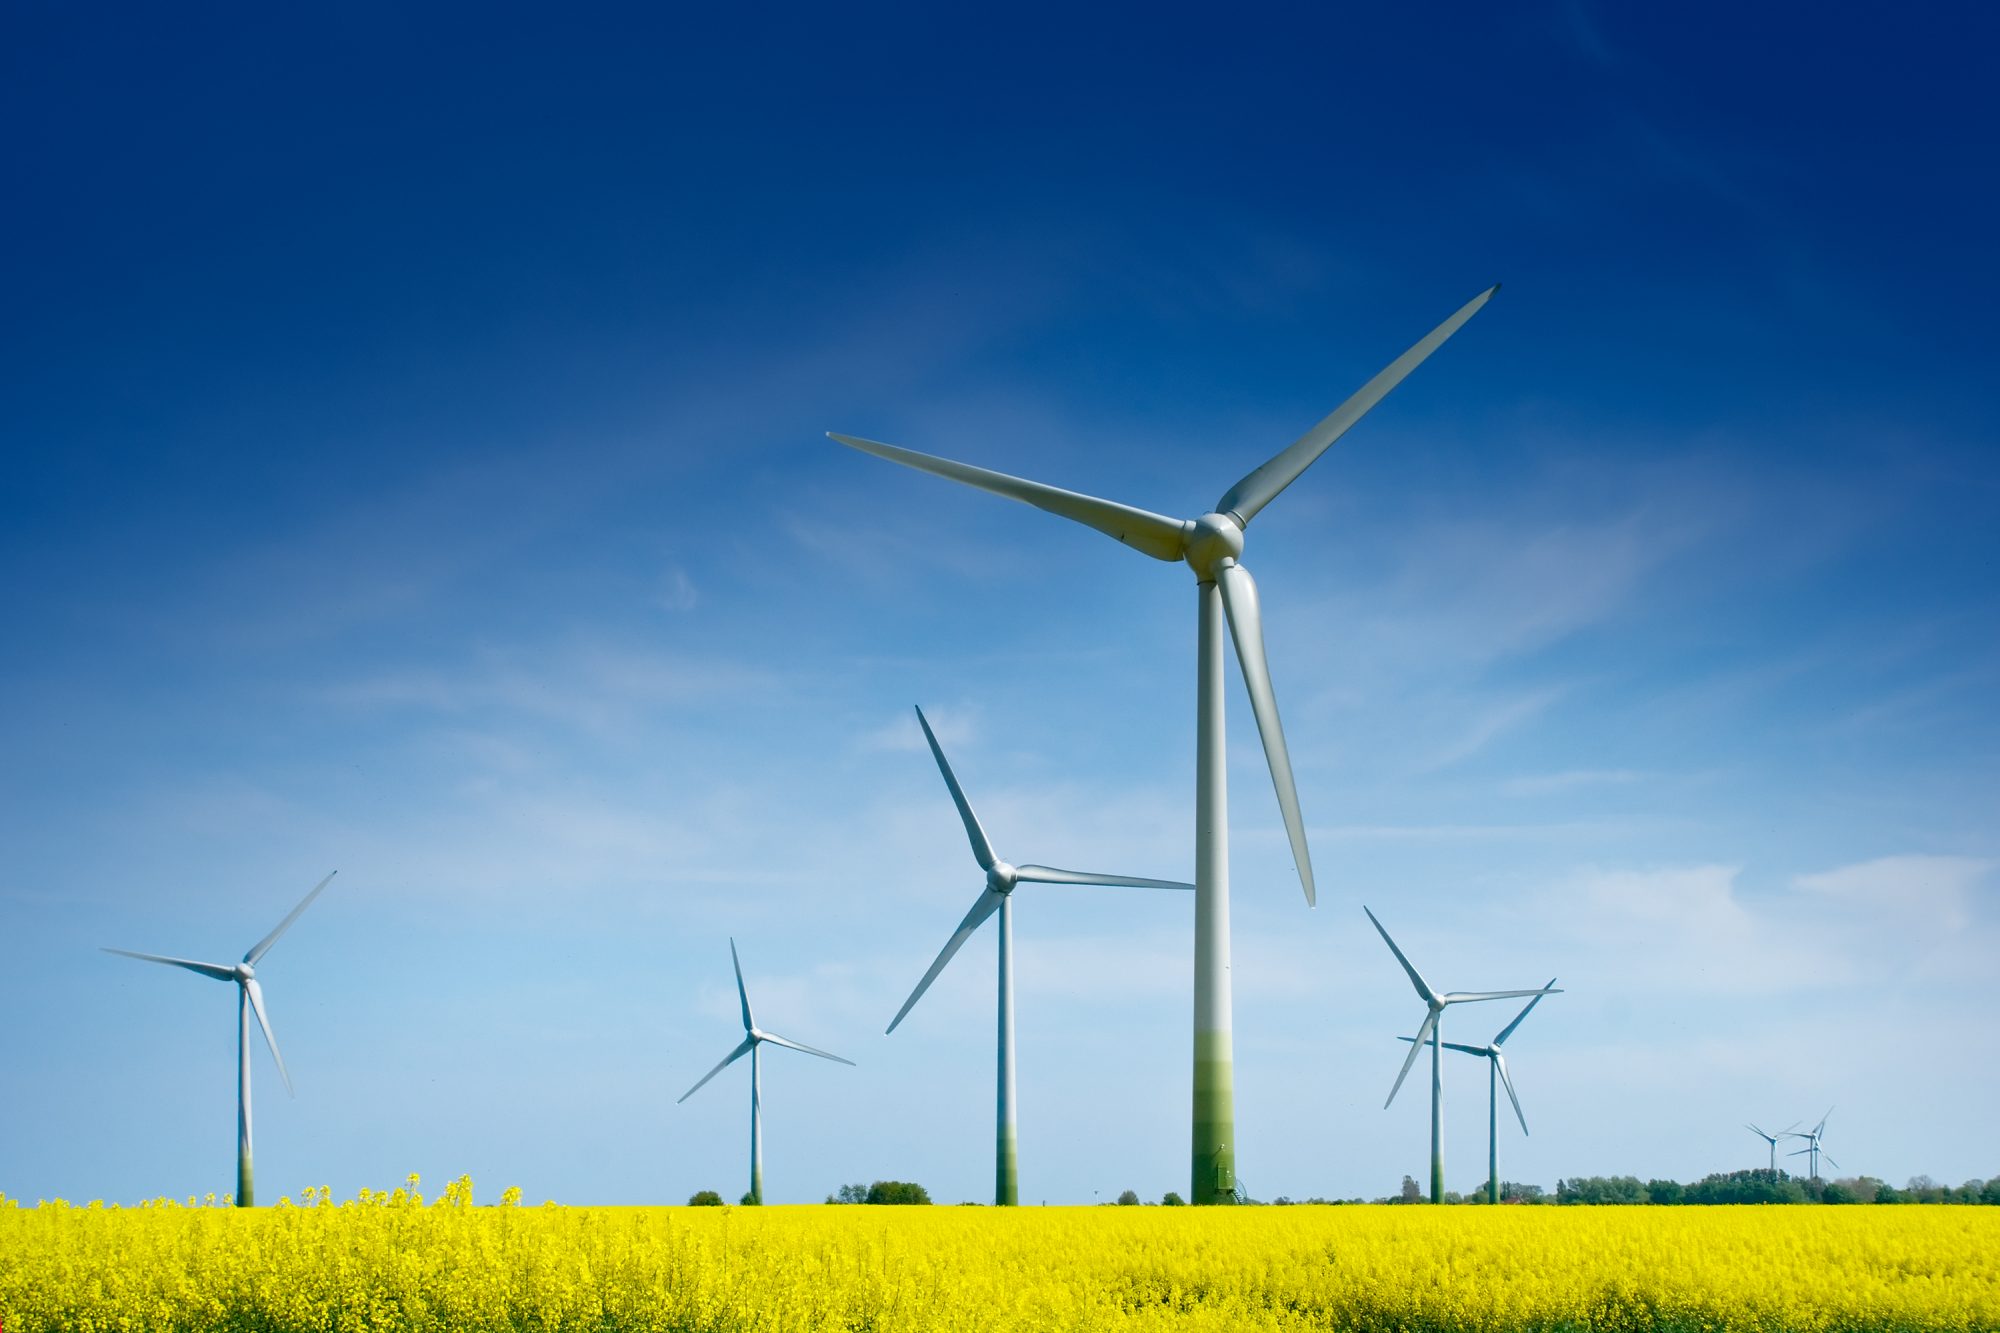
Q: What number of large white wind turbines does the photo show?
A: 6